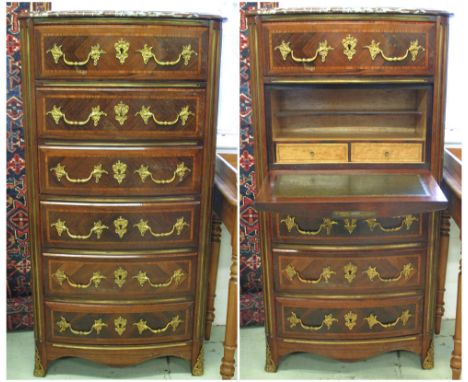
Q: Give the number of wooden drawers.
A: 12